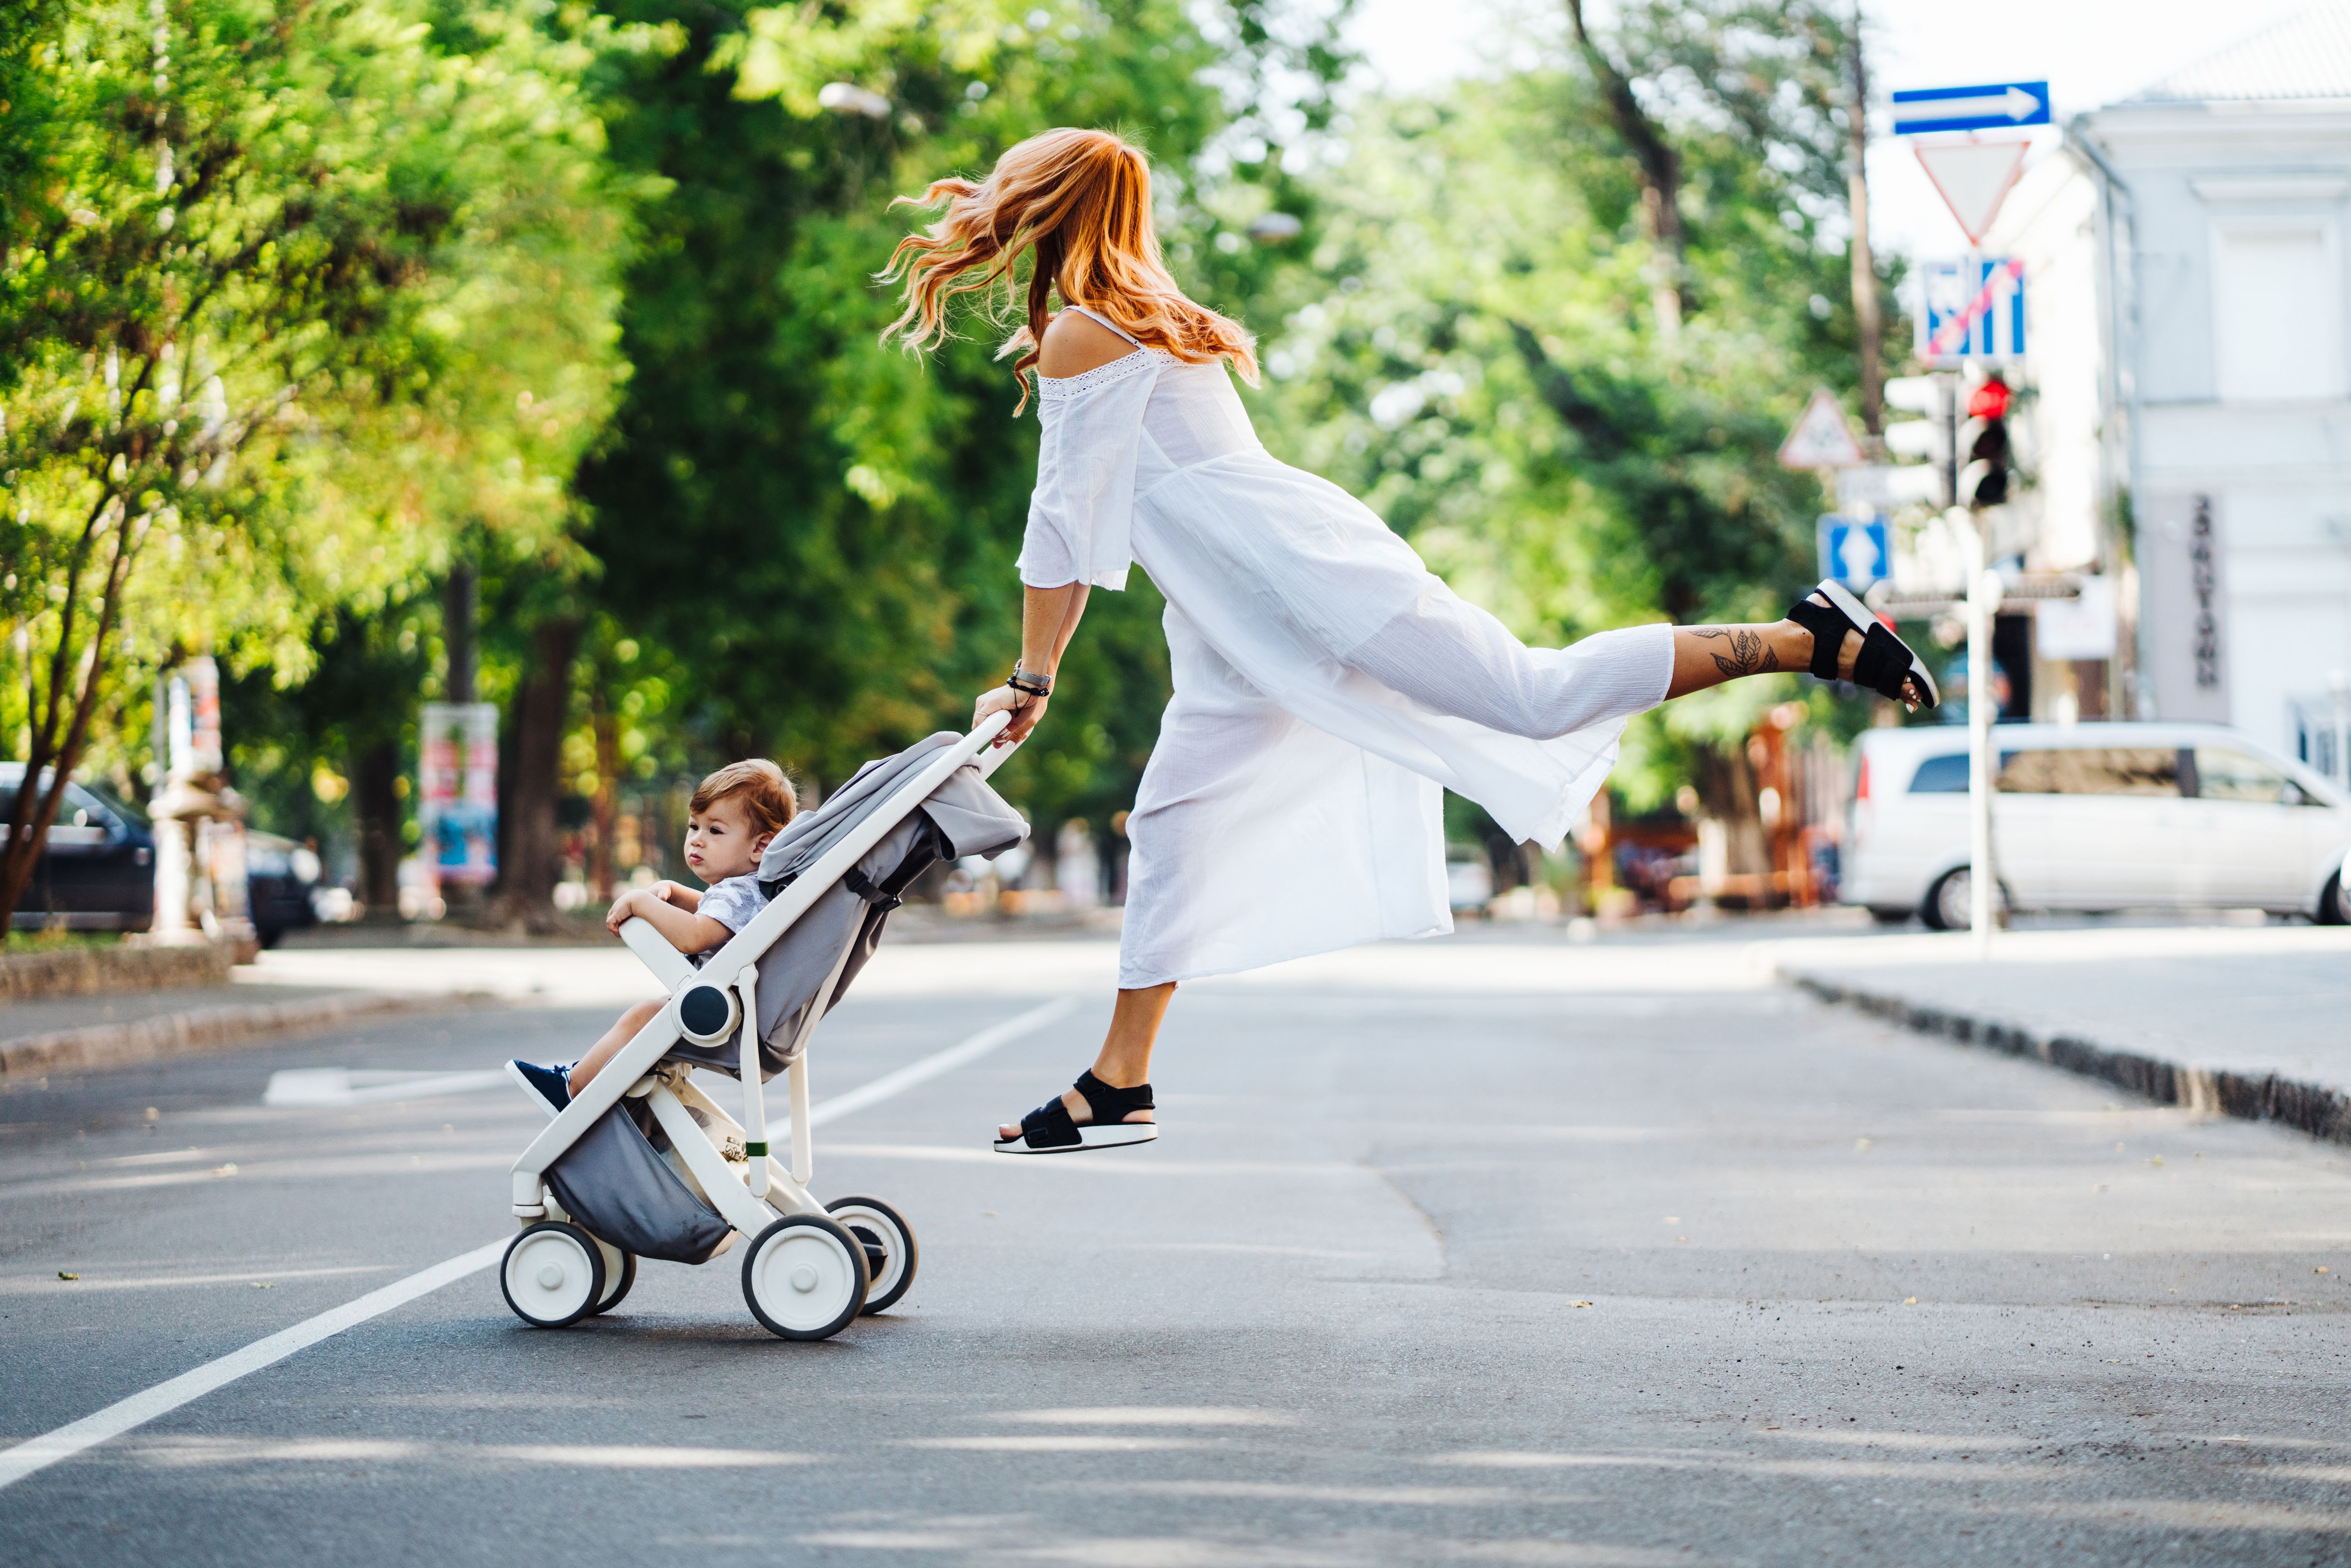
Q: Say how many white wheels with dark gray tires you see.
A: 4